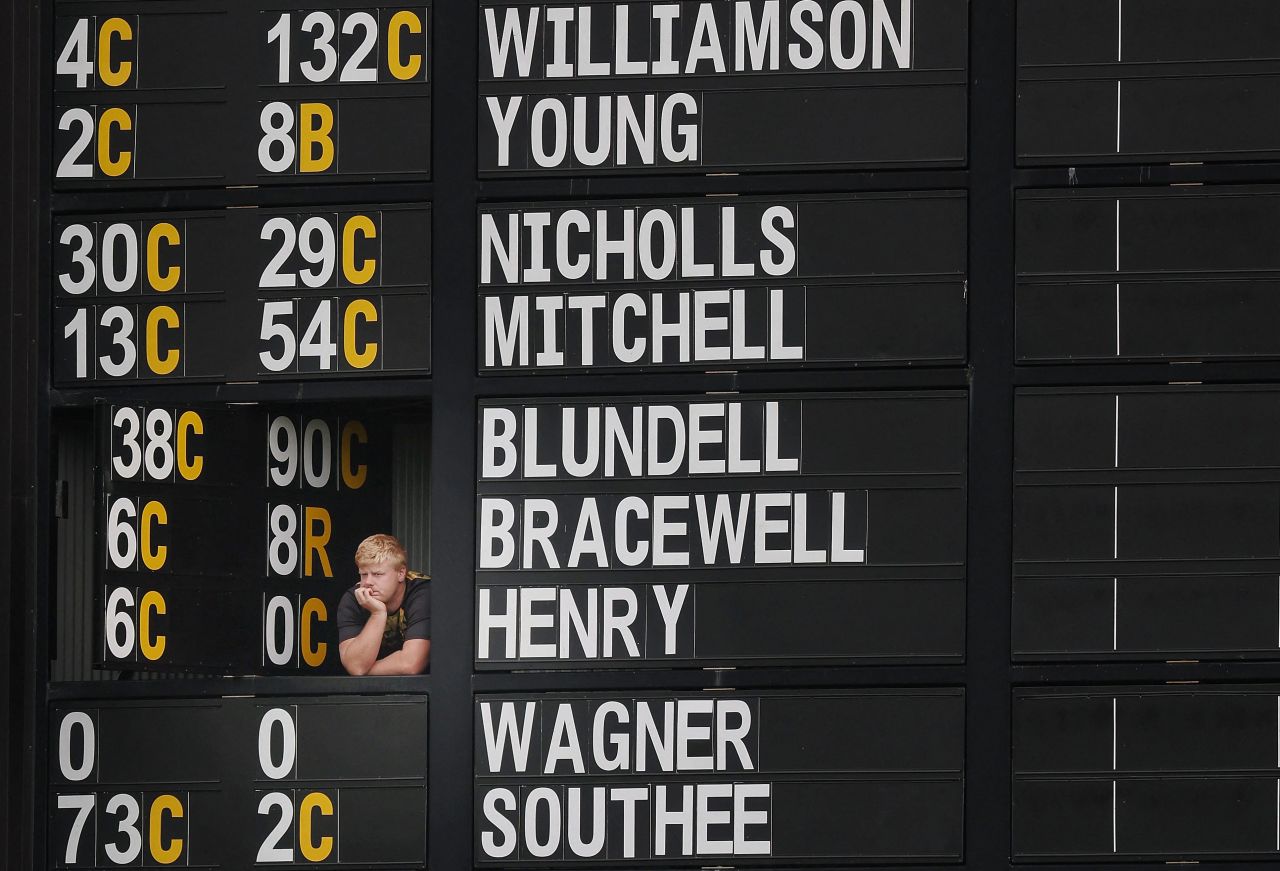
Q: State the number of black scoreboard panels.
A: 12